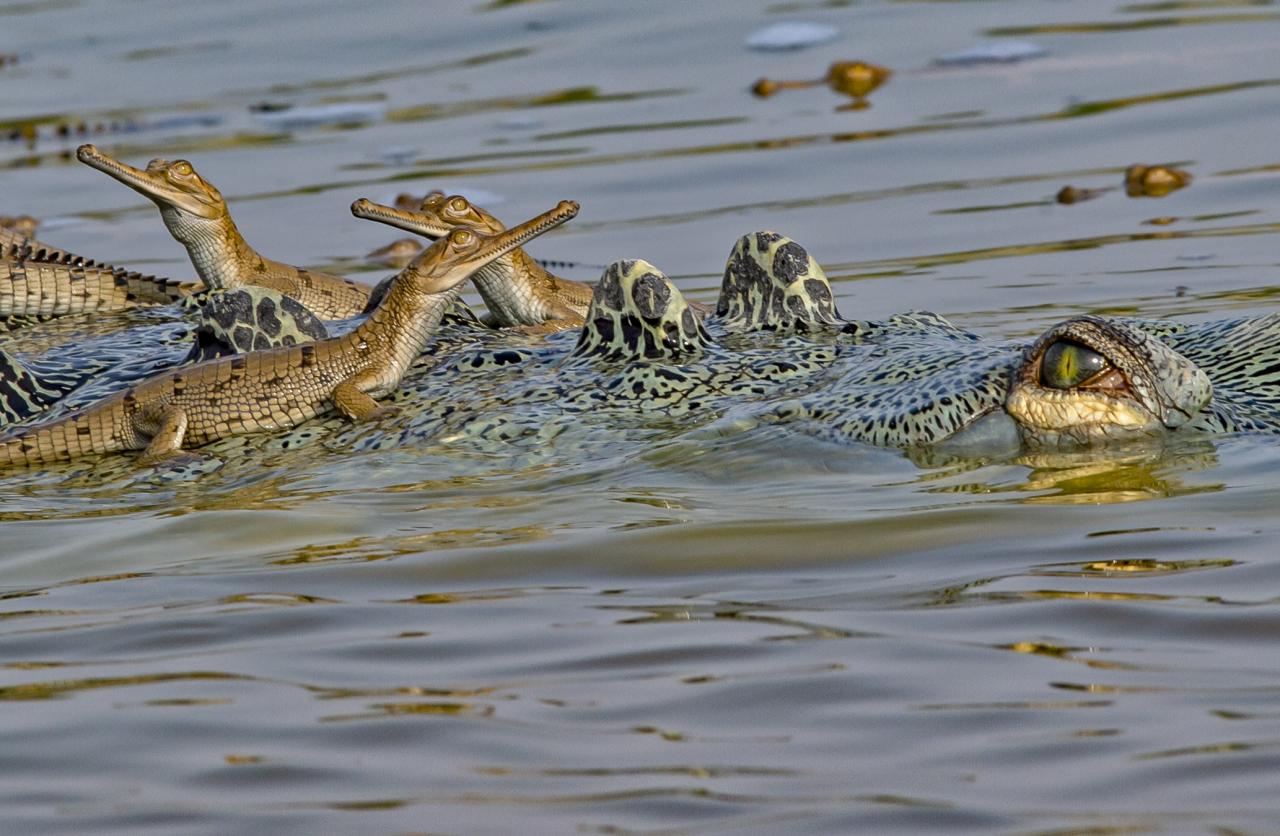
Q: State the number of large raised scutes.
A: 3